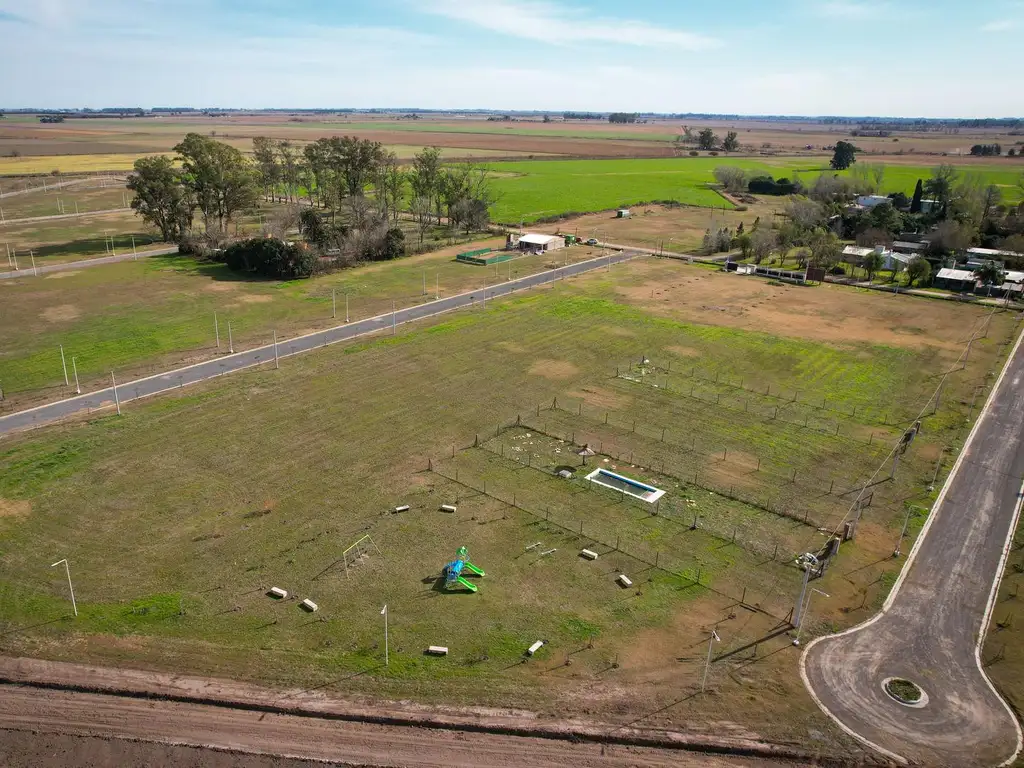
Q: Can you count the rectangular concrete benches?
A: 8